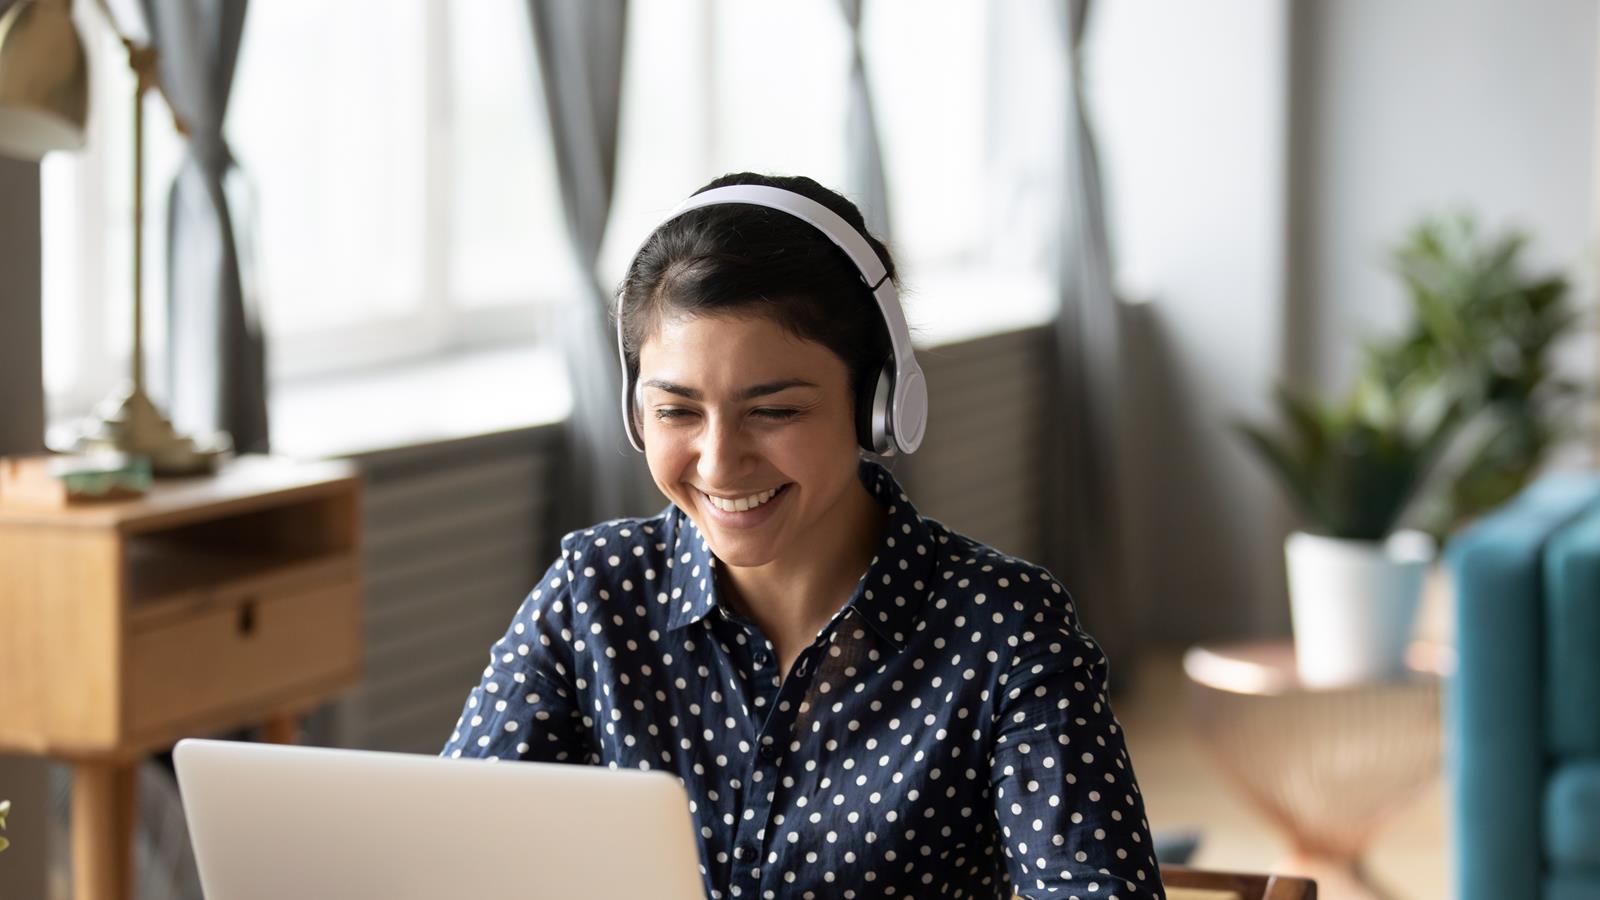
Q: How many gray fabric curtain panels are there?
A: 4